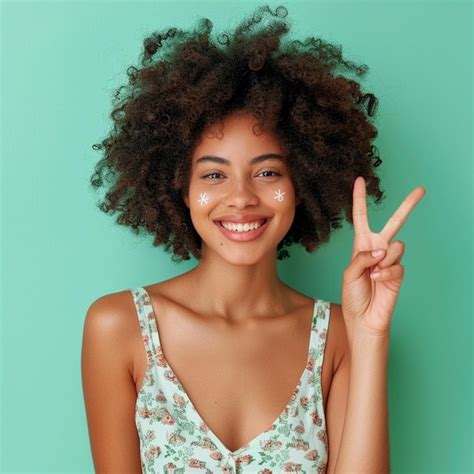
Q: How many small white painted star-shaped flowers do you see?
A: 2